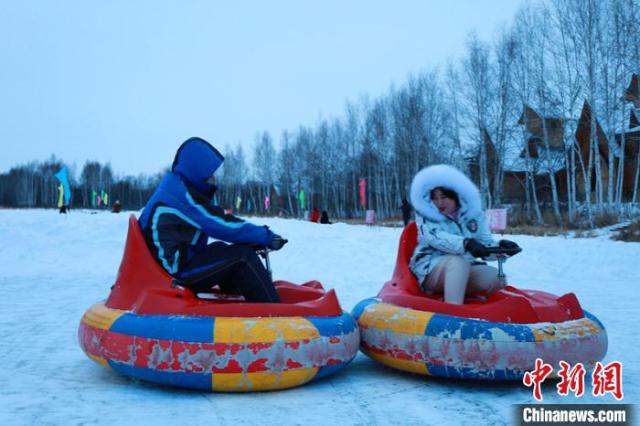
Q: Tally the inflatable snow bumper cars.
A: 2